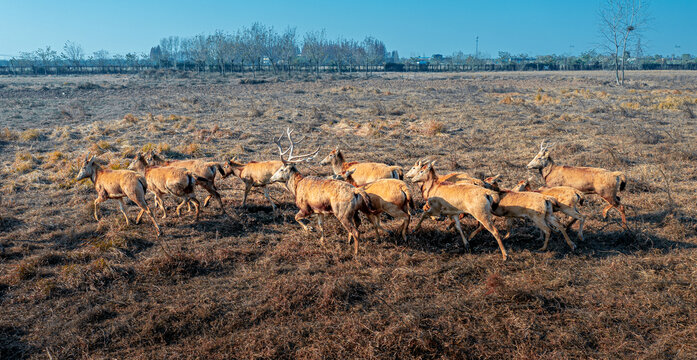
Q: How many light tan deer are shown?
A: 12